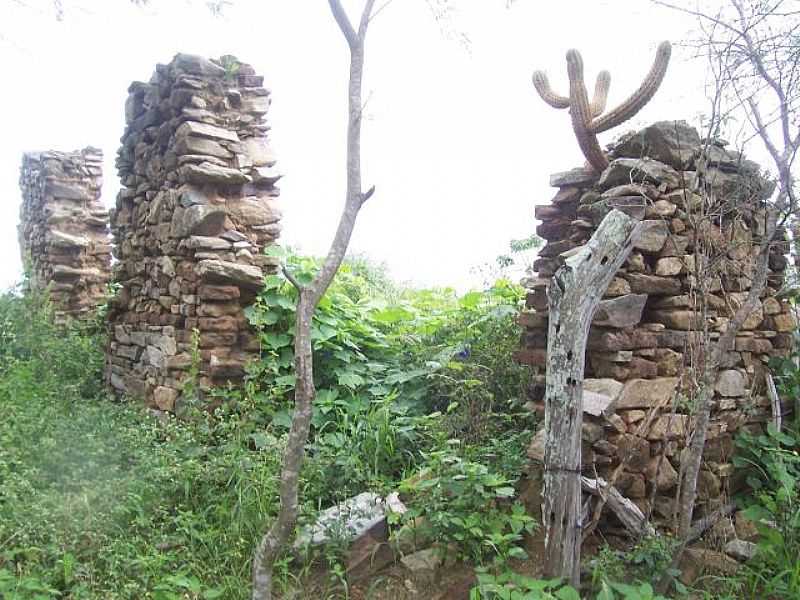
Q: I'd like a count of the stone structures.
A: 3